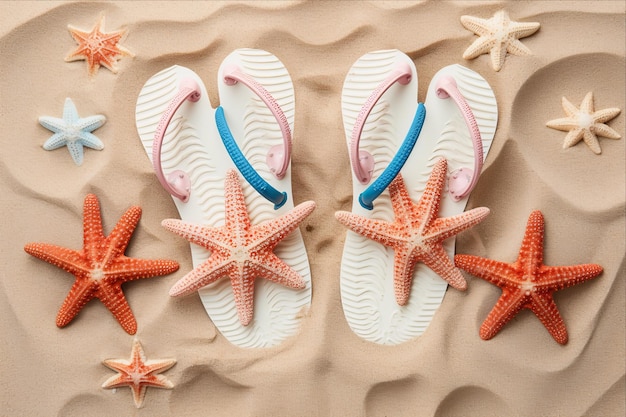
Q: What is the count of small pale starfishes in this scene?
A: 3